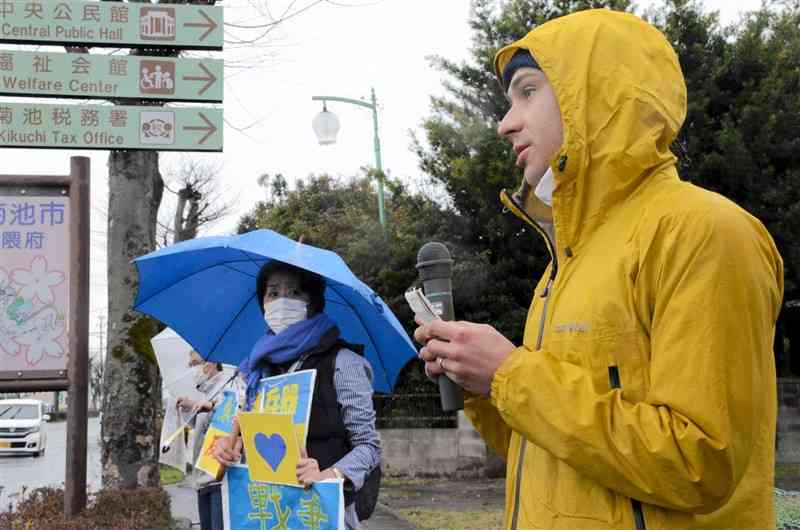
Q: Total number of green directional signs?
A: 3